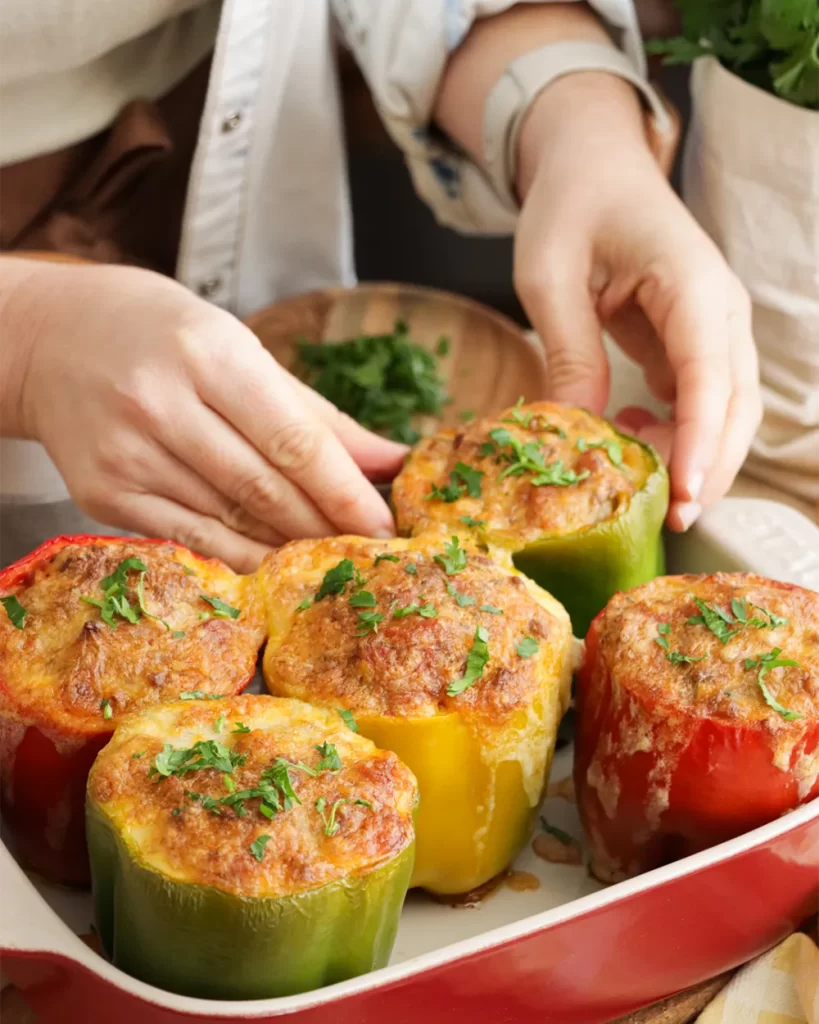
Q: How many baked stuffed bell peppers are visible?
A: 5